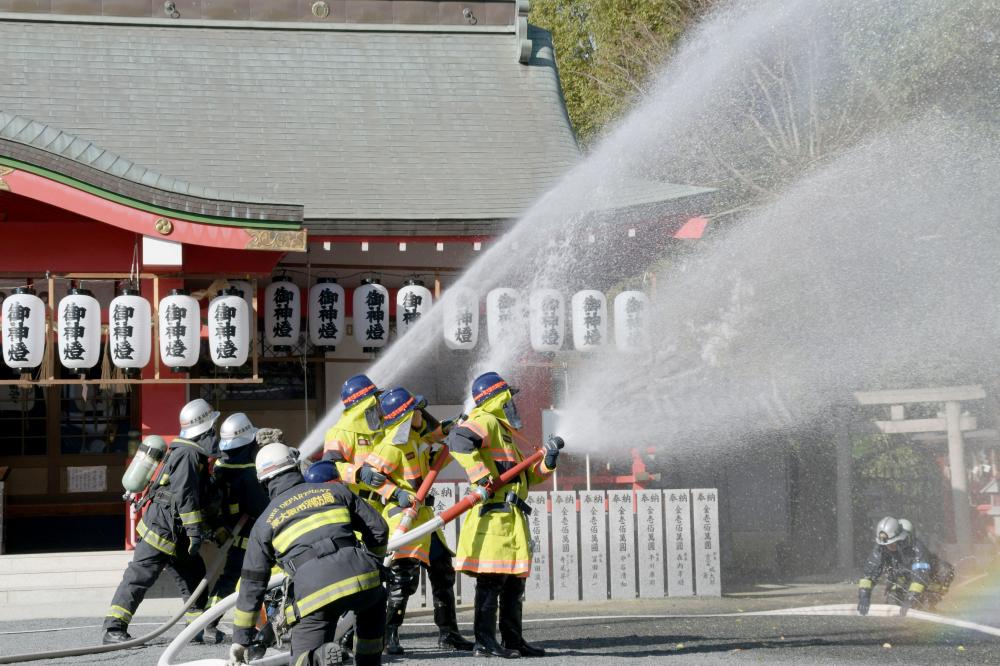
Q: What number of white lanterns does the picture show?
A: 15